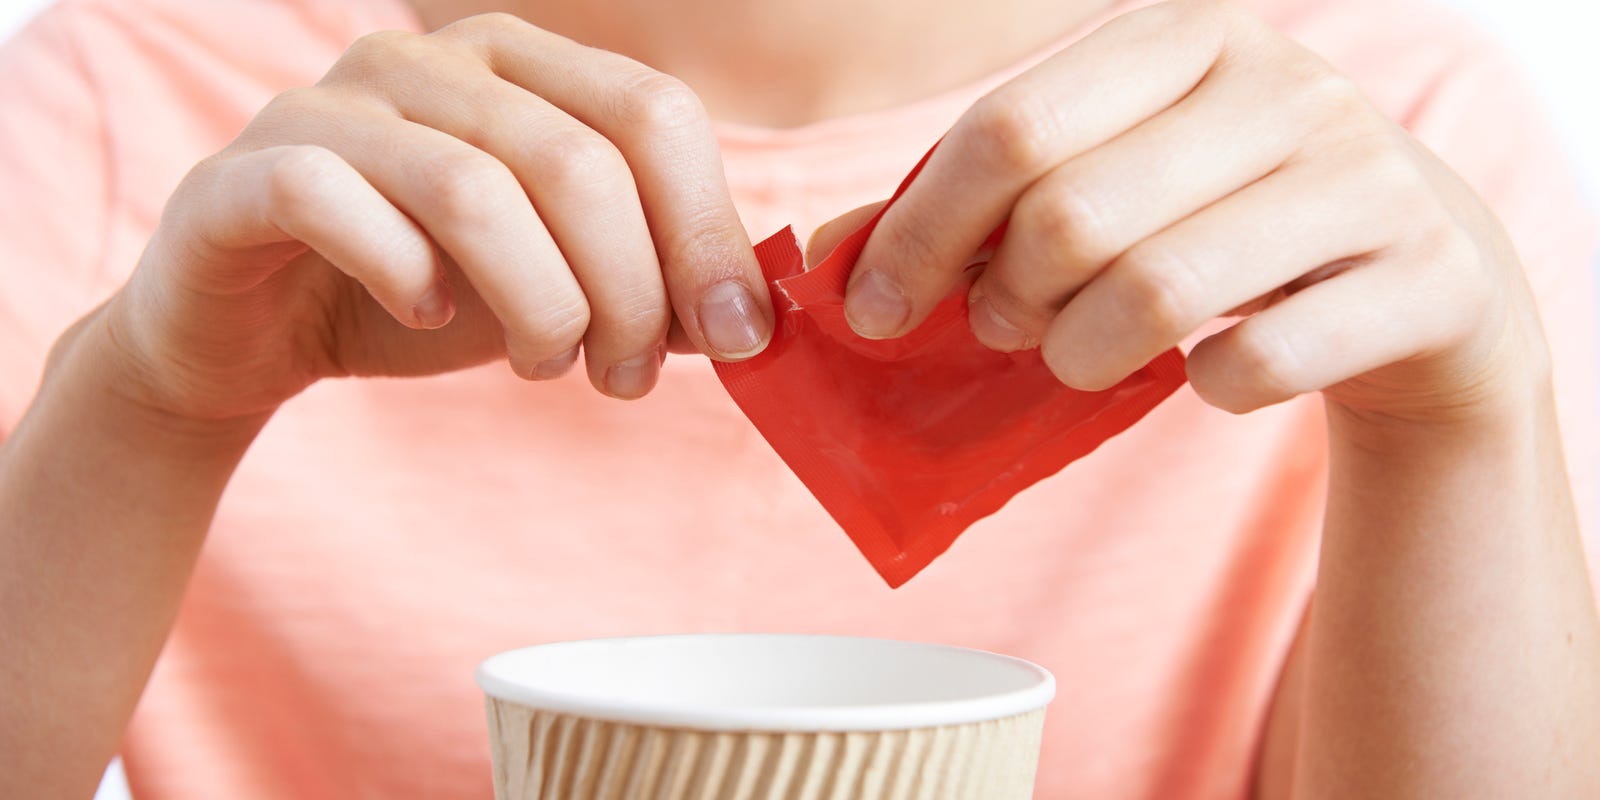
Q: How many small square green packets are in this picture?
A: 0